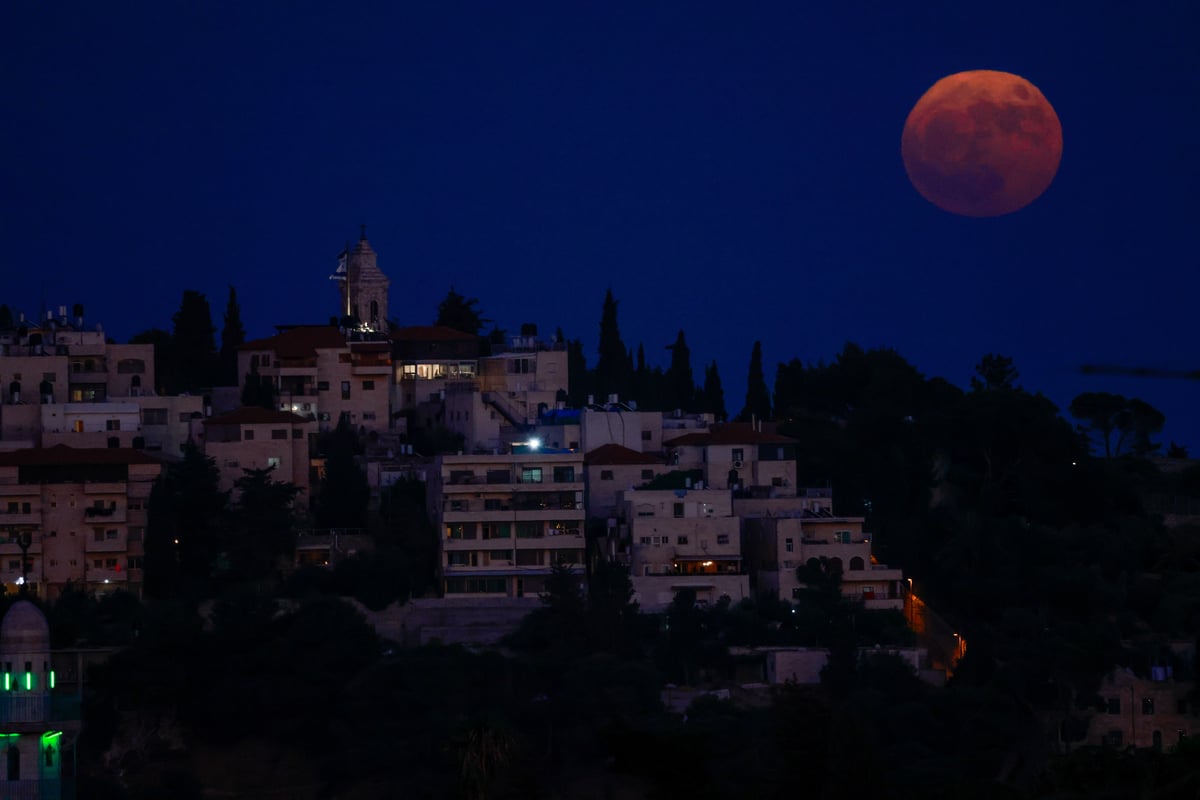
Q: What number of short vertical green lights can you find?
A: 3